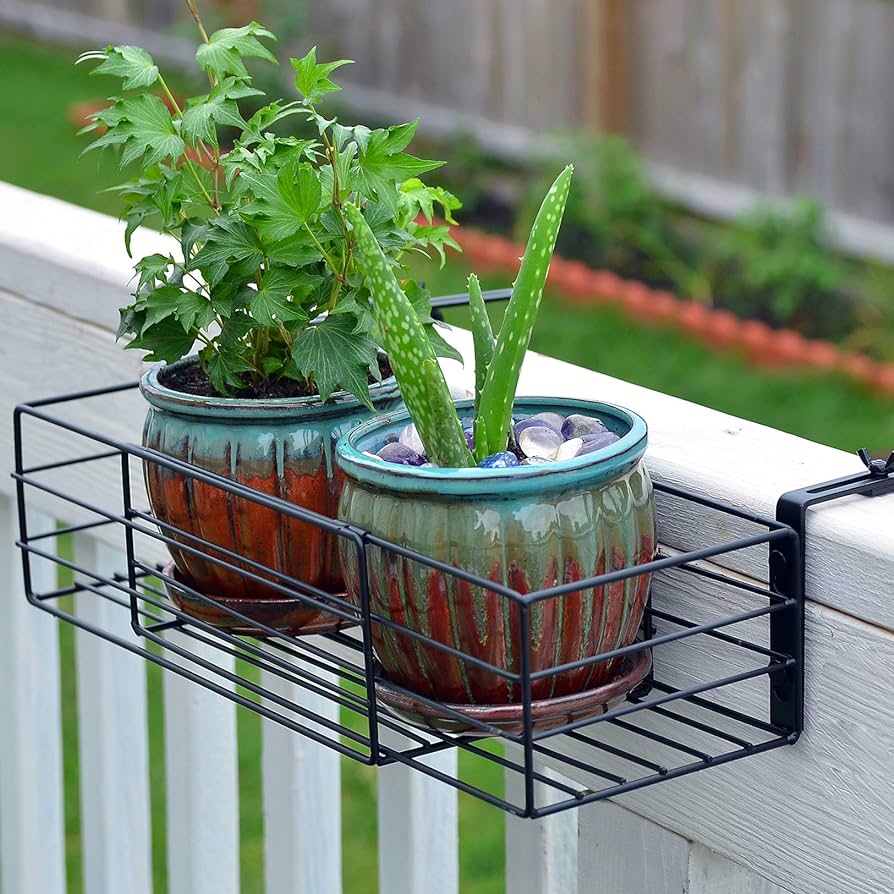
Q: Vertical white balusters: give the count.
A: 6